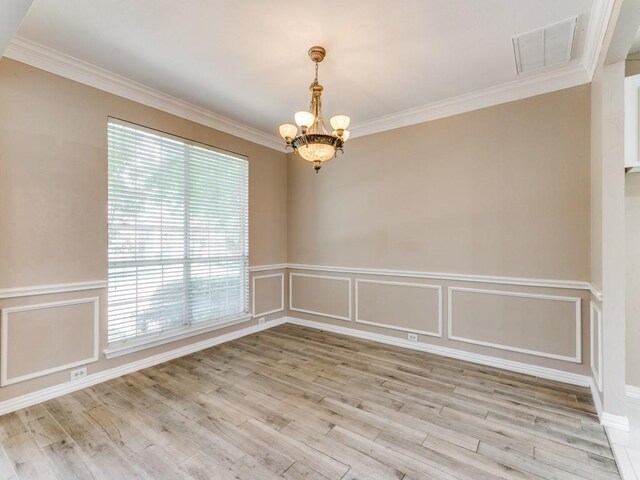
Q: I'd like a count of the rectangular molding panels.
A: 6